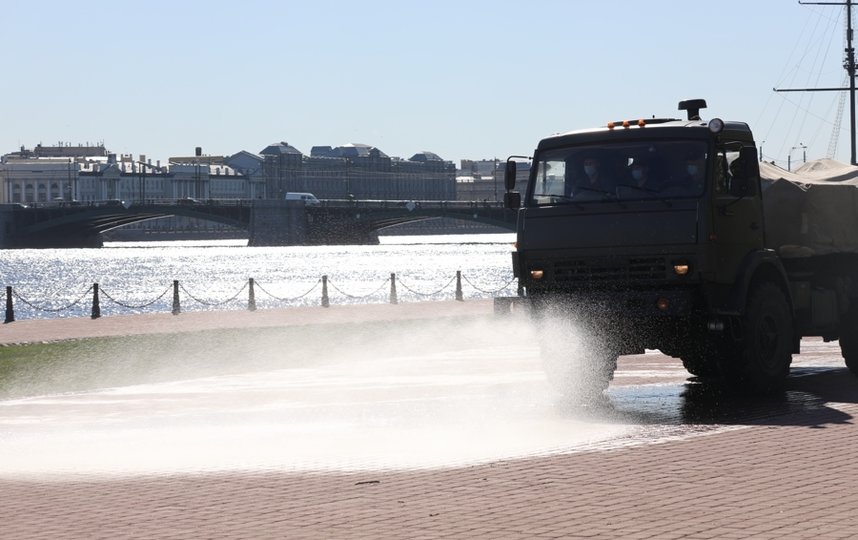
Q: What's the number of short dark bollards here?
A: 7